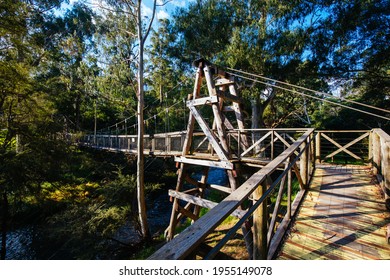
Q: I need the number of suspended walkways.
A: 1